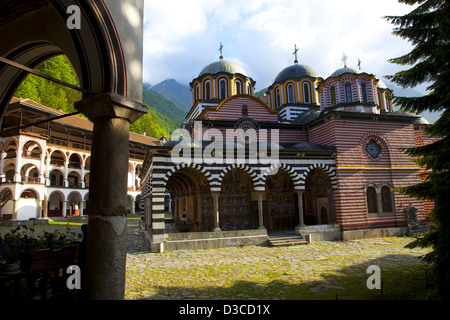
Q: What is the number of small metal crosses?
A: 4